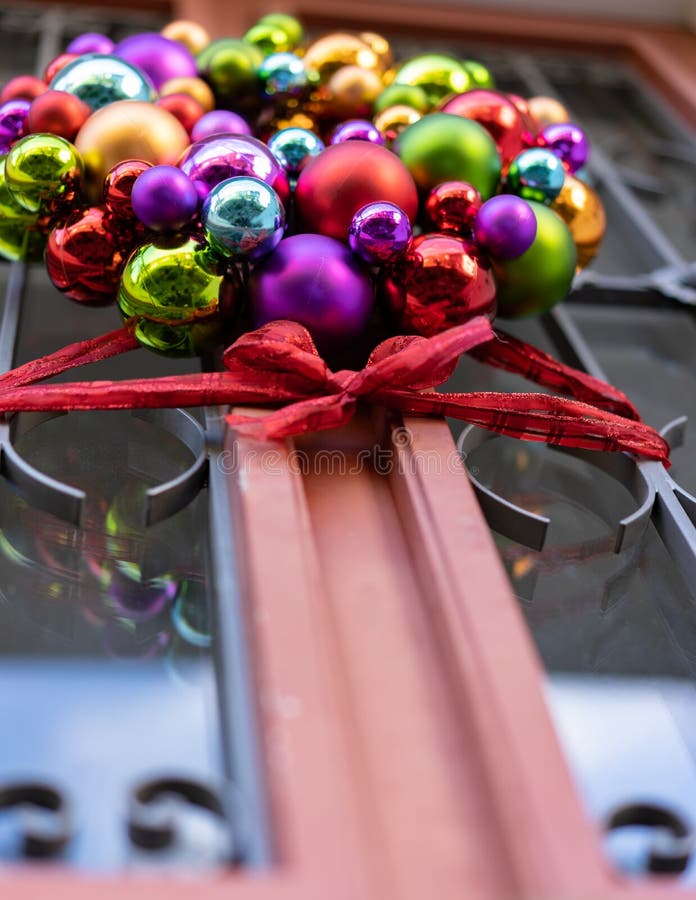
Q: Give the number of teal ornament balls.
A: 5